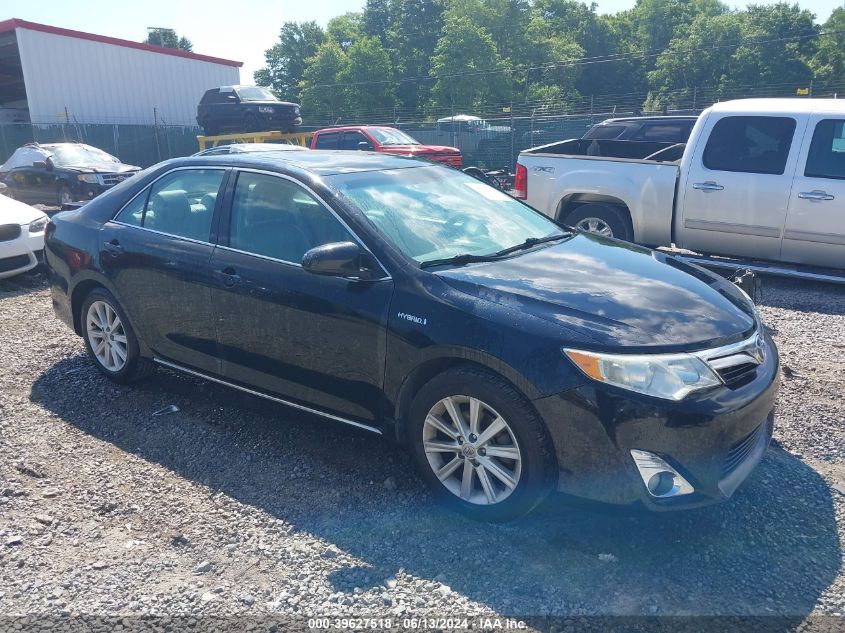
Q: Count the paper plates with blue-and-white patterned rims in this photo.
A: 0